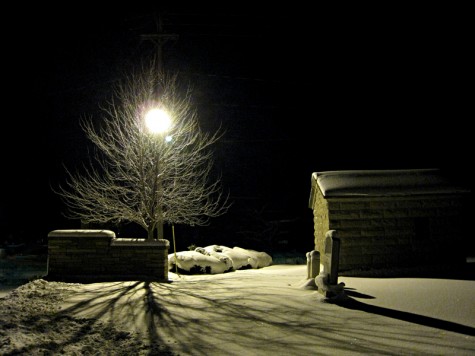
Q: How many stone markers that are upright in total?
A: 3